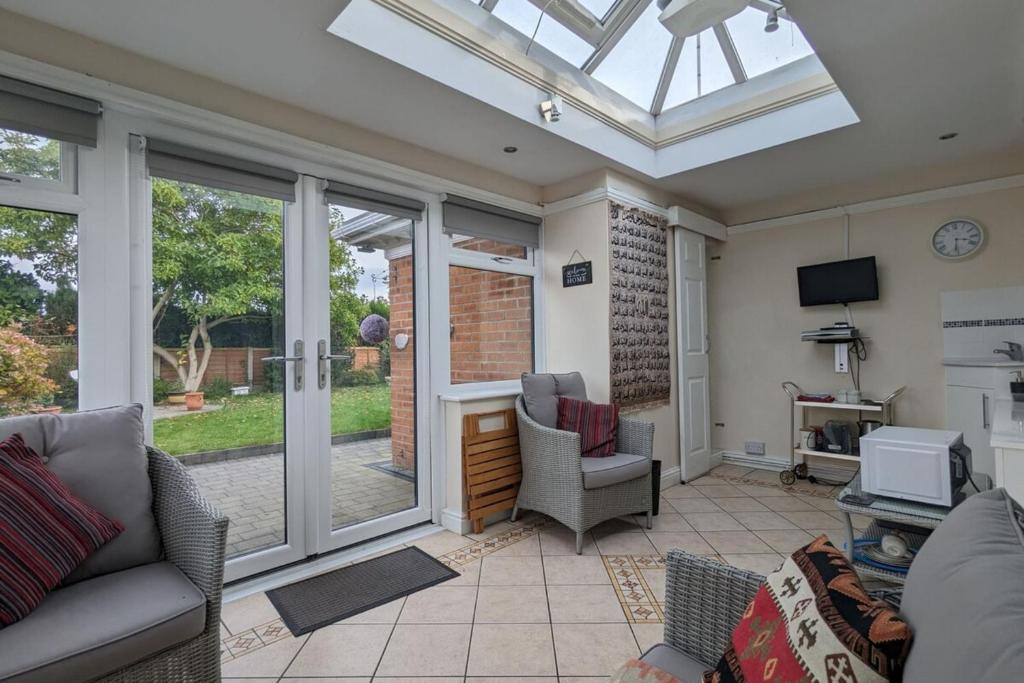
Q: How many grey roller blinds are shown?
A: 4